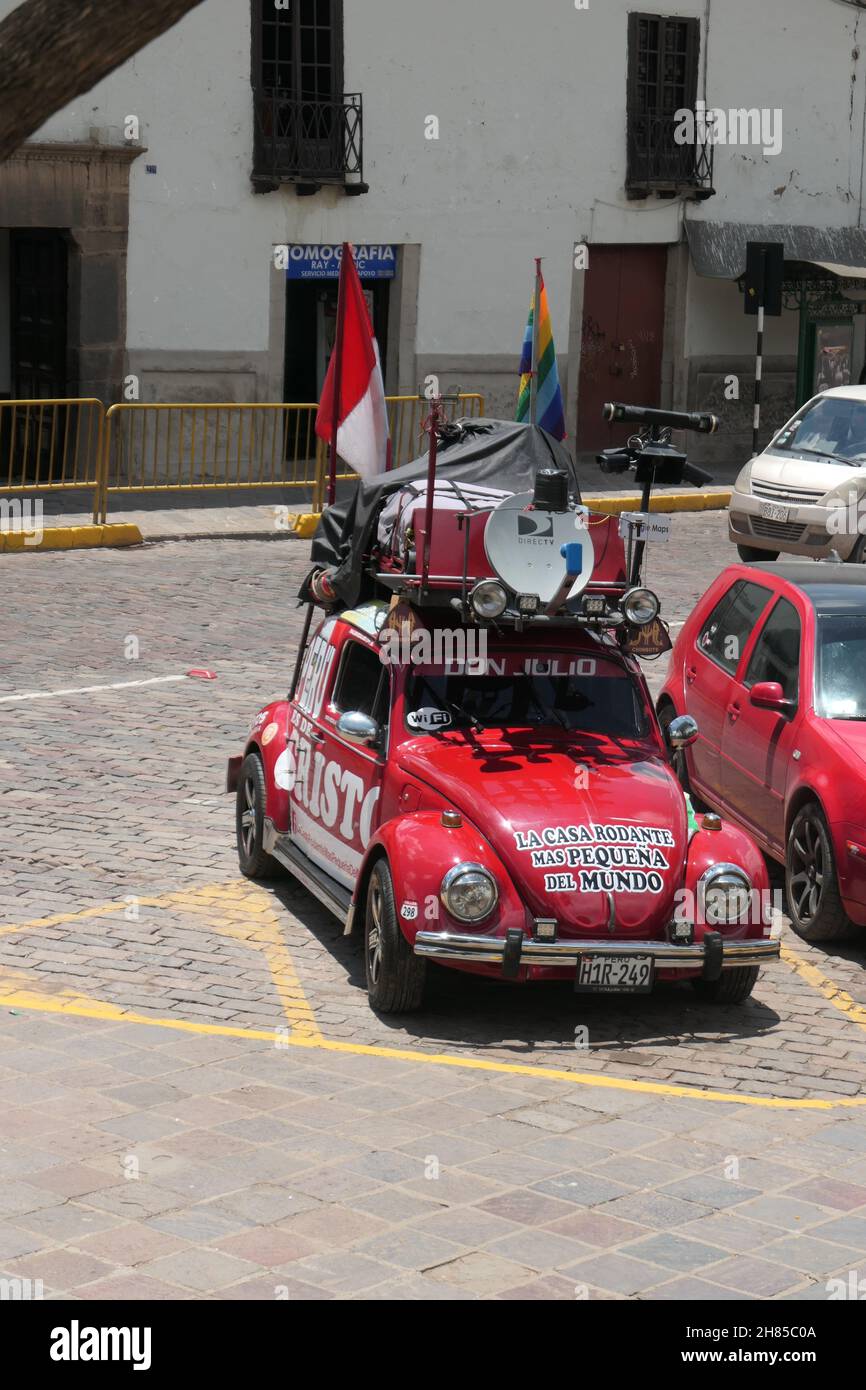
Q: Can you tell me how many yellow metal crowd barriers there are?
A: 3